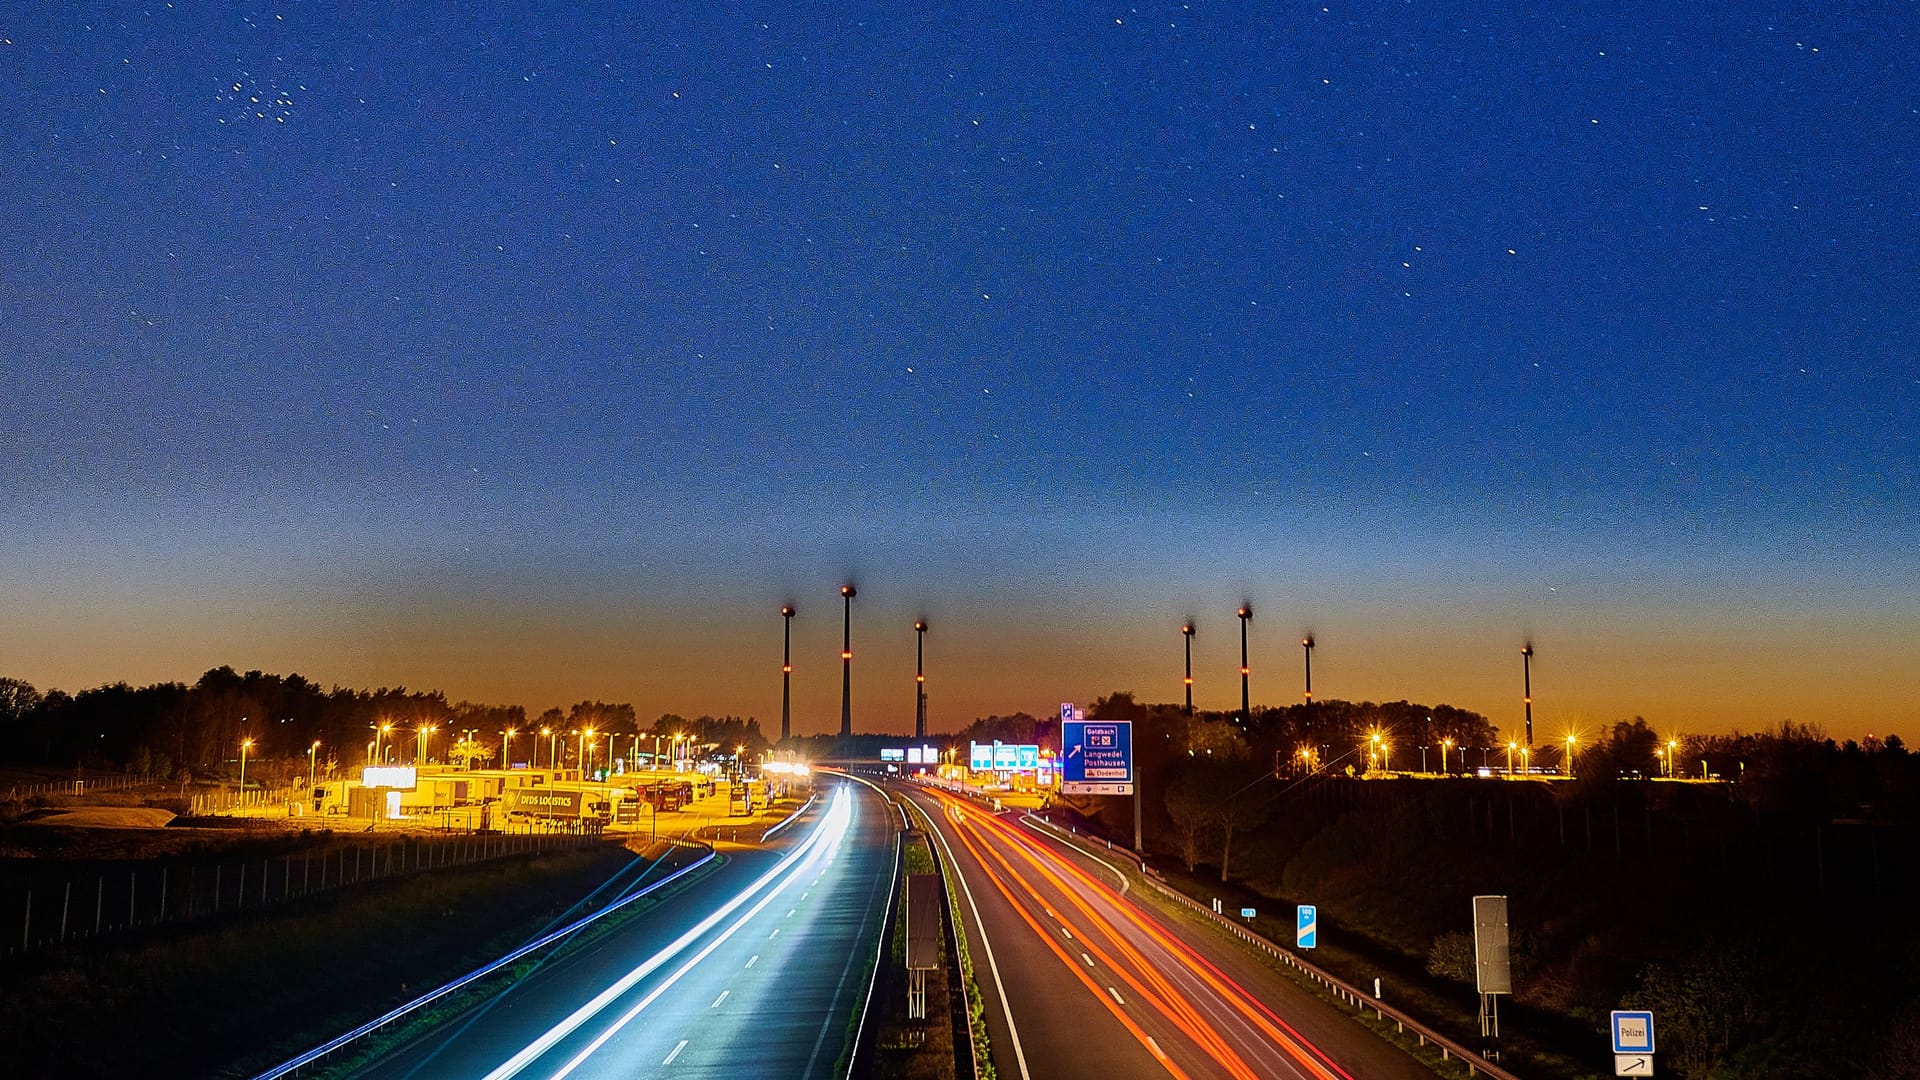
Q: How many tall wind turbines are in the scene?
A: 7